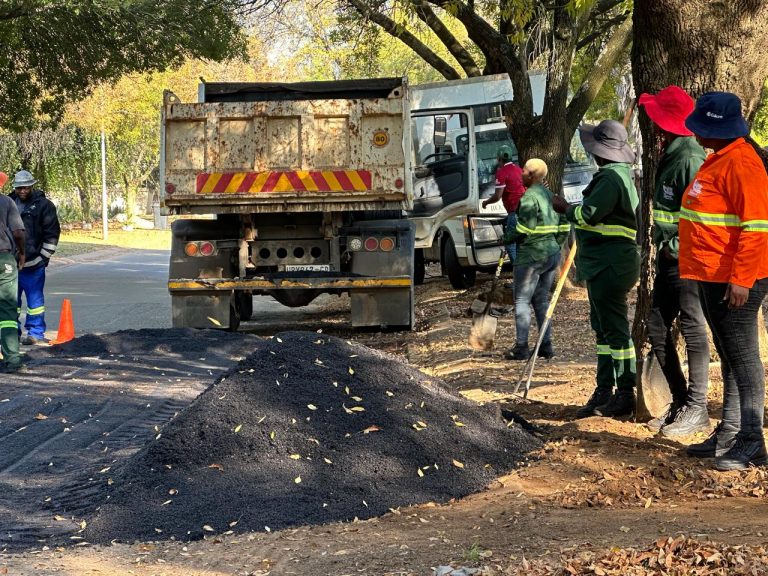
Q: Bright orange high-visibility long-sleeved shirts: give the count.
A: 1